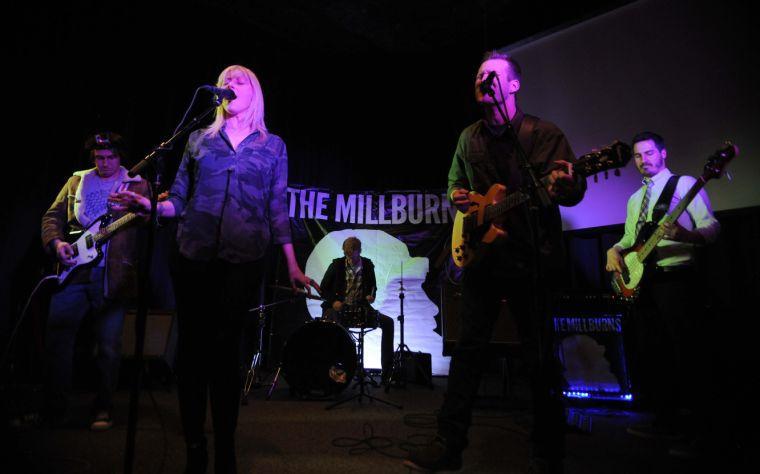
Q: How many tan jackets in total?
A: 1